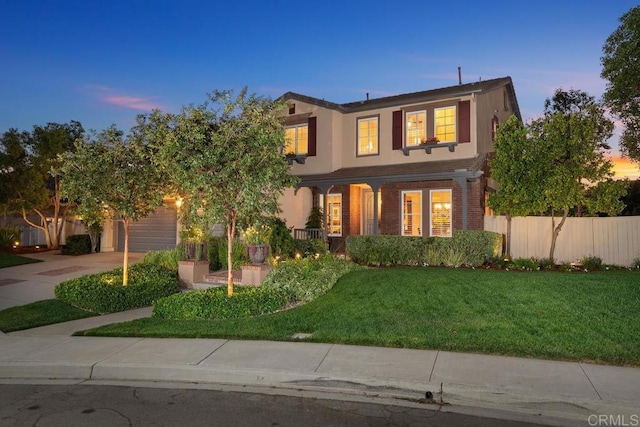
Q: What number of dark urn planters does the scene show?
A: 2